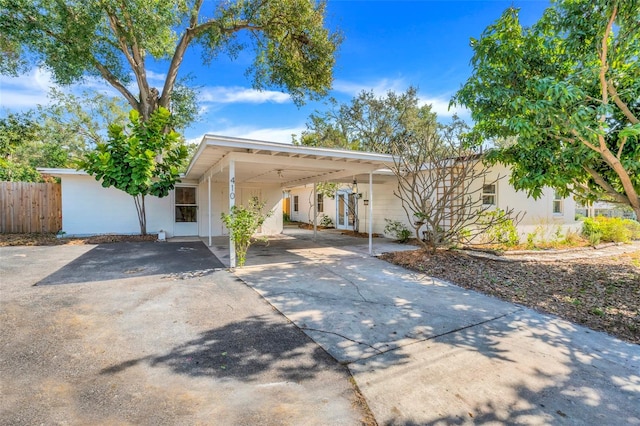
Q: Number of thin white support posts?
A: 4